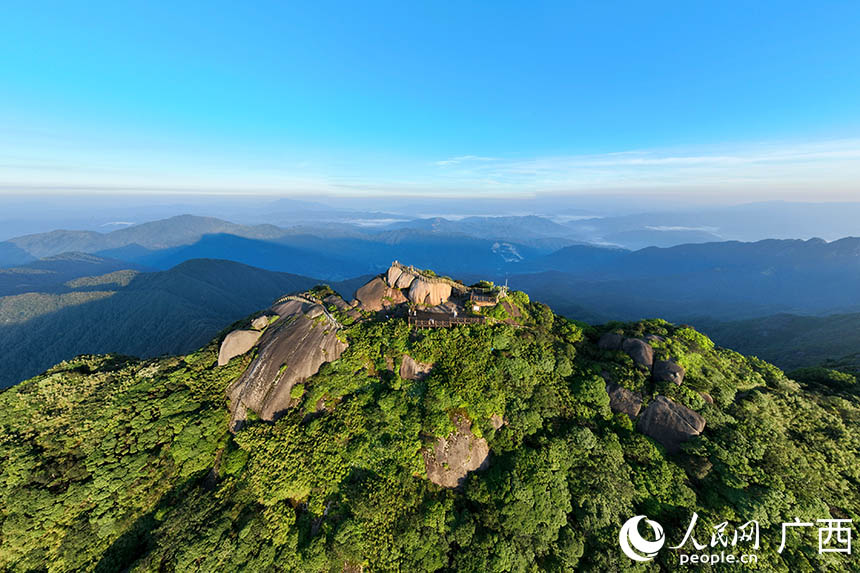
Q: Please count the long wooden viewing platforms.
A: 1